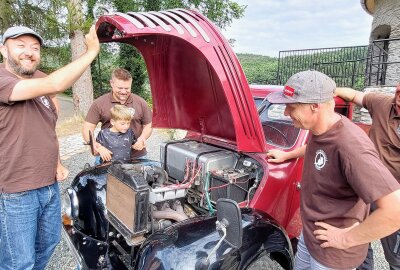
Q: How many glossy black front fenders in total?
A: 2